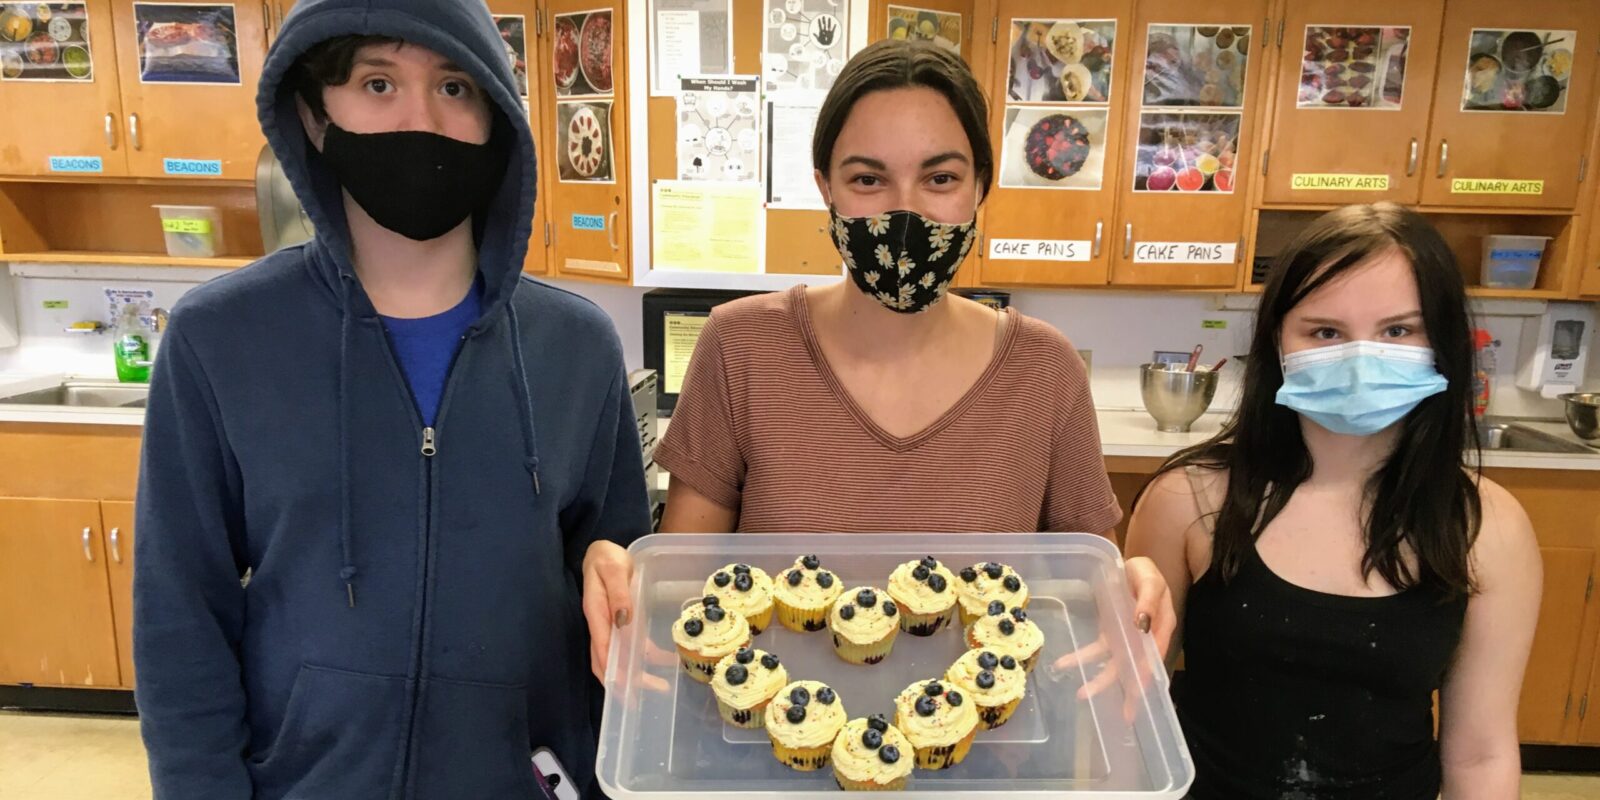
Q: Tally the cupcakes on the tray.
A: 12